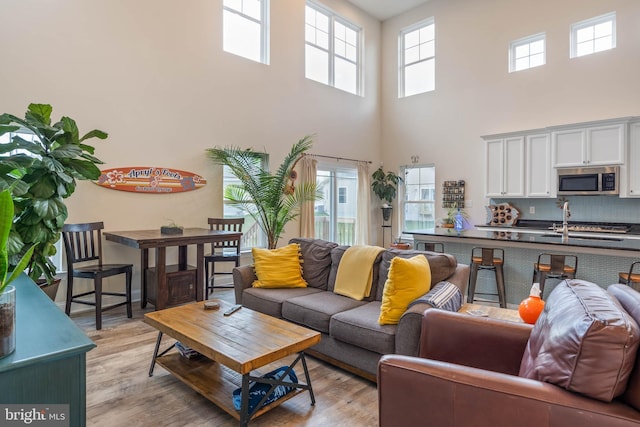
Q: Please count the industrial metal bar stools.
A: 4